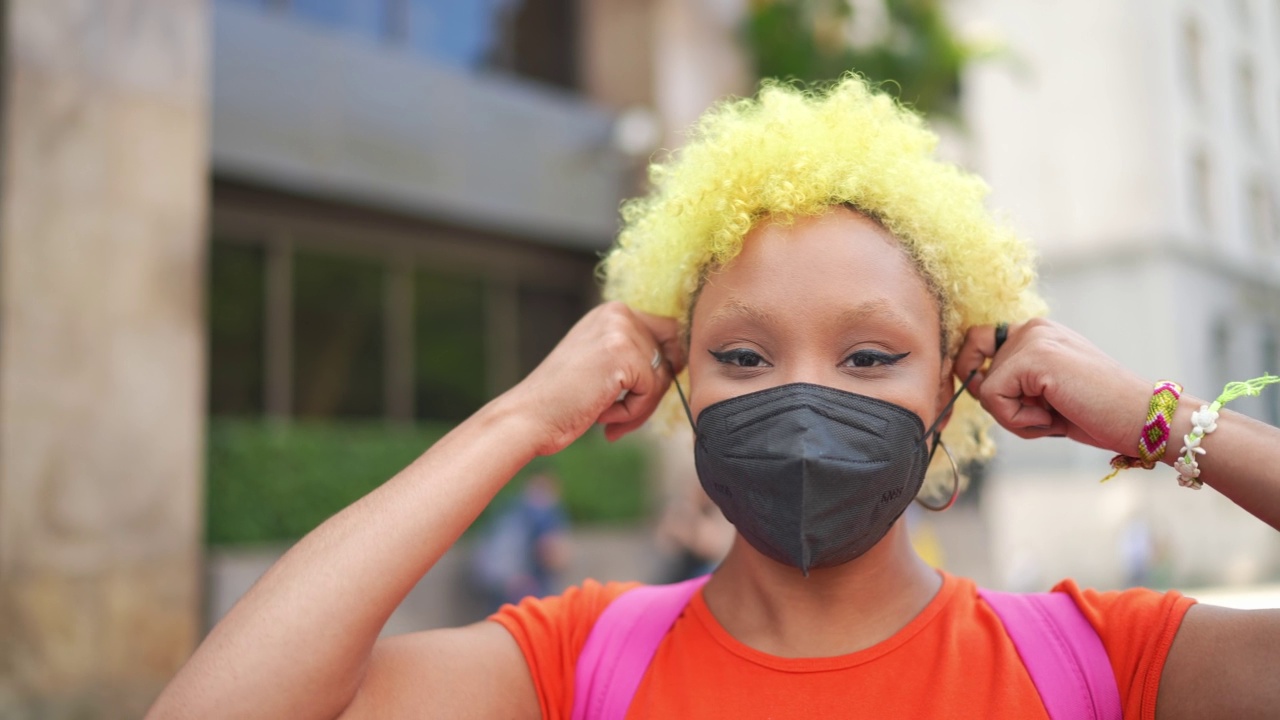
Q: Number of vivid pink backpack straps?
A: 2